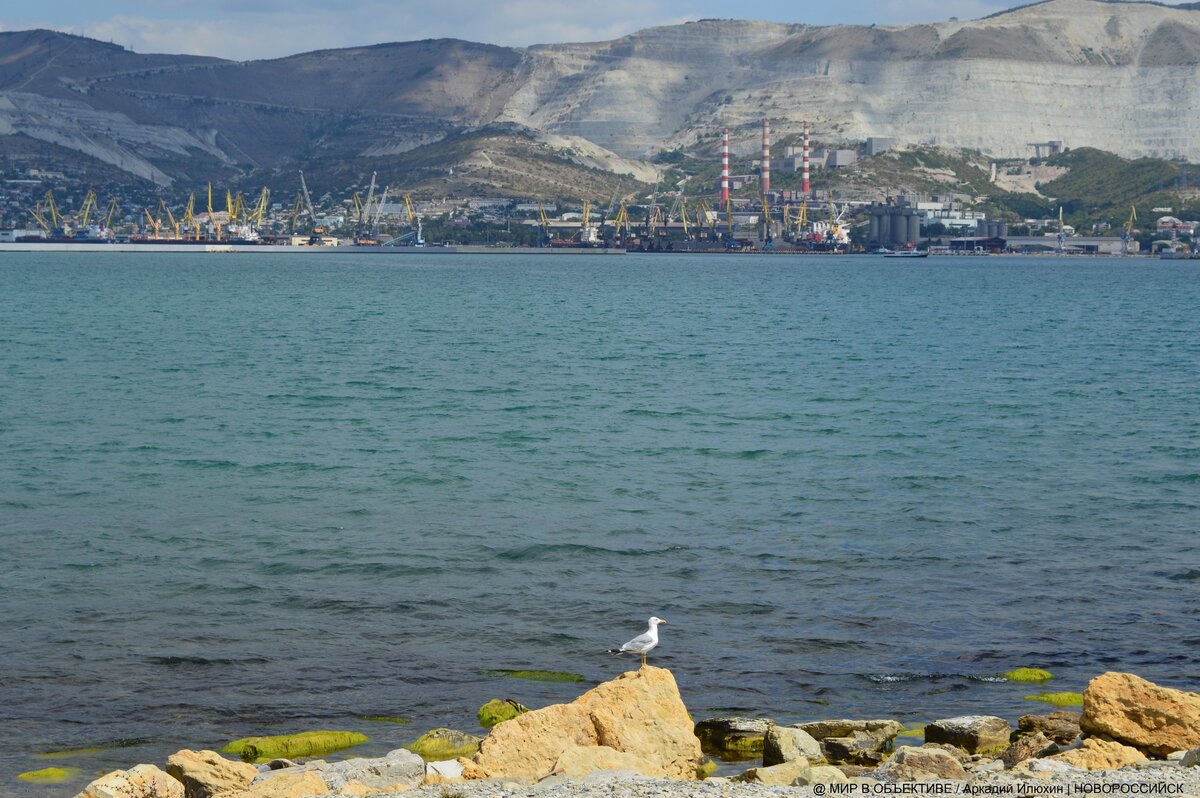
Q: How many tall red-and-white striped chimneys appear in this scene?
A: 3